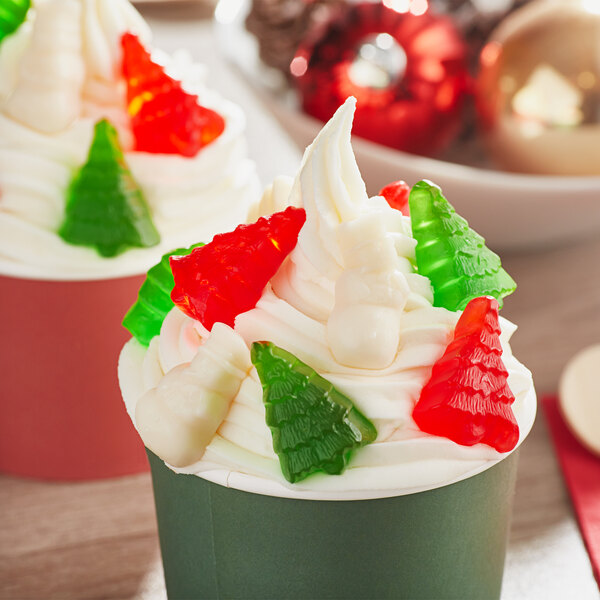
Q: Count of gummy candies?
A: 12